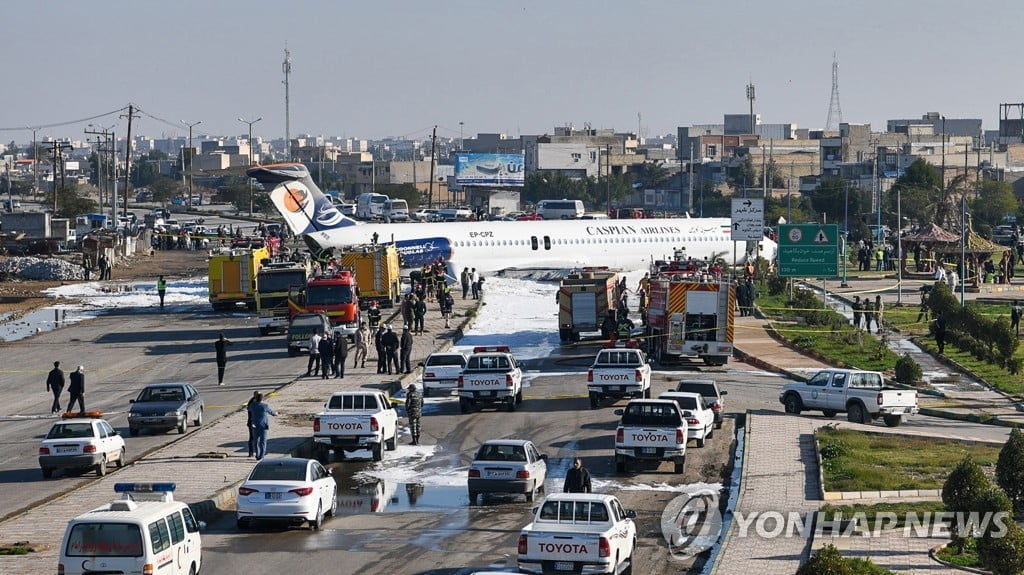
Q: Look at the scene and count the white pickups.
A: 6